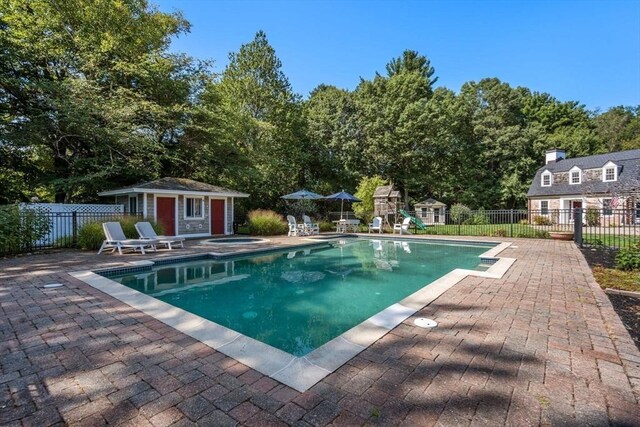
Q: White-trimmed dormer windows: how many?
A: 3